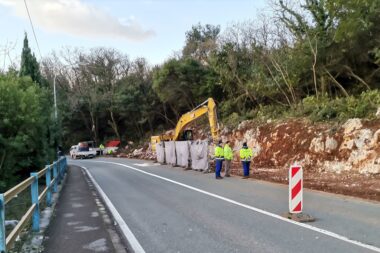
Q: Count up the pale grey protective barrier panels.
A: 4